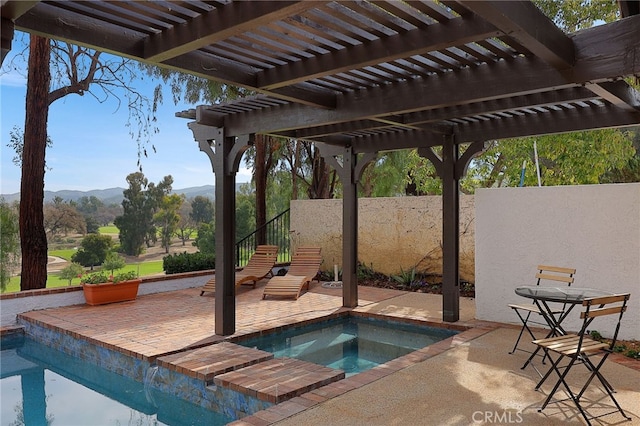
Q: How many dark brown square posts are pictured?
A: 3